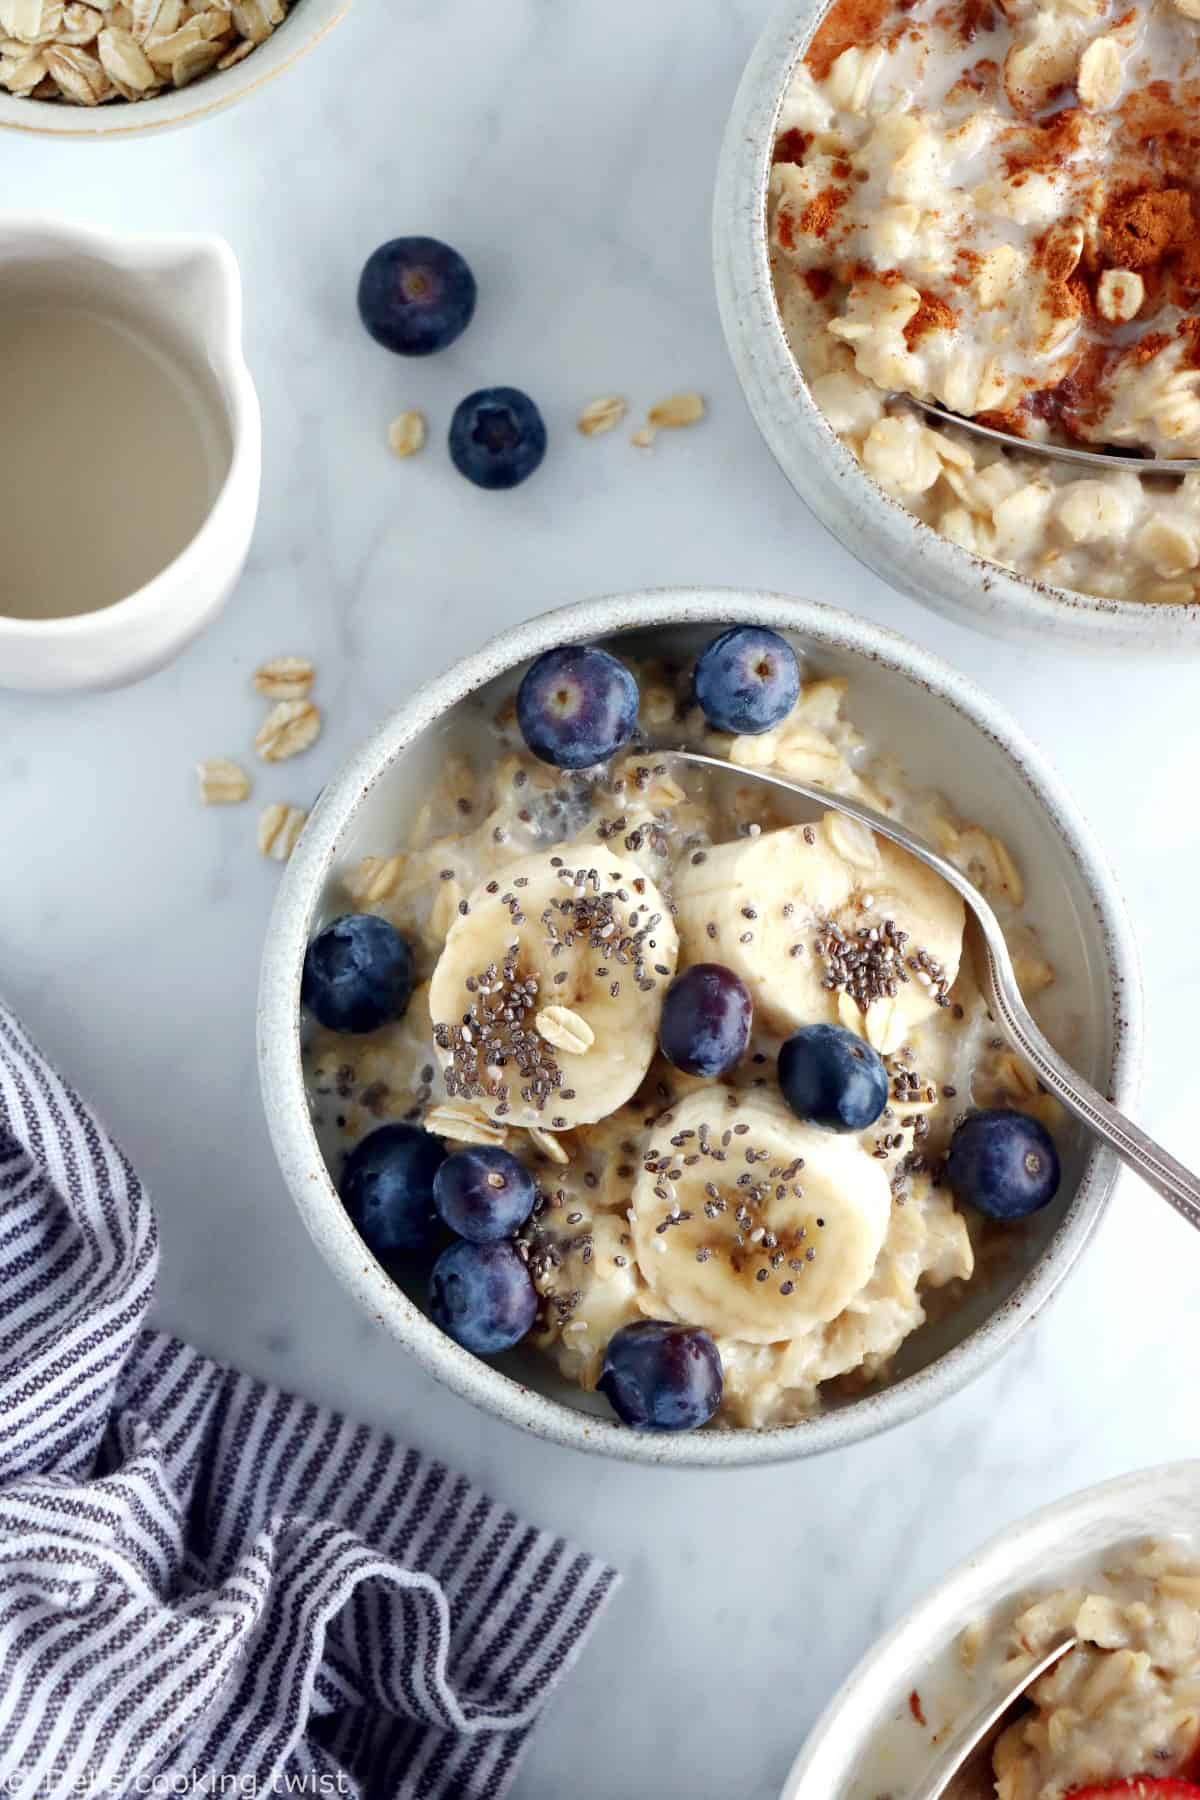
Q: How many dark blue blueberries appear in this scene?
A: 12